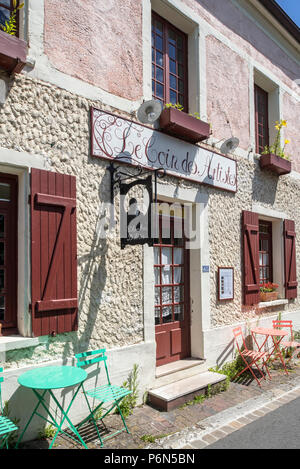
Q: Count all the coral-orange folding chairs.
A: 2